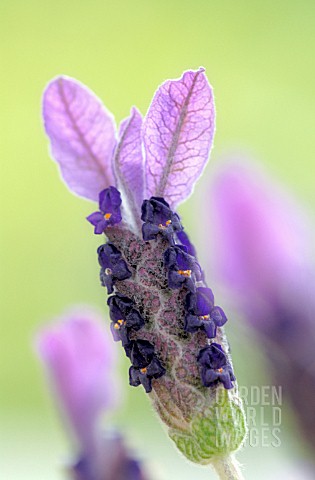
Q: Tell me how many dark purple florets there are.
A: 8